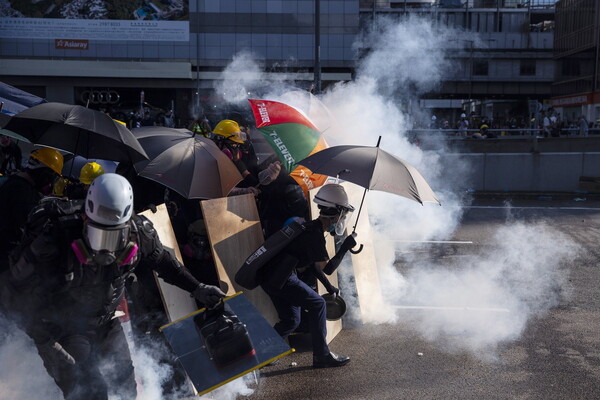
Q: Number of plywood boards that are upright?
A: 4